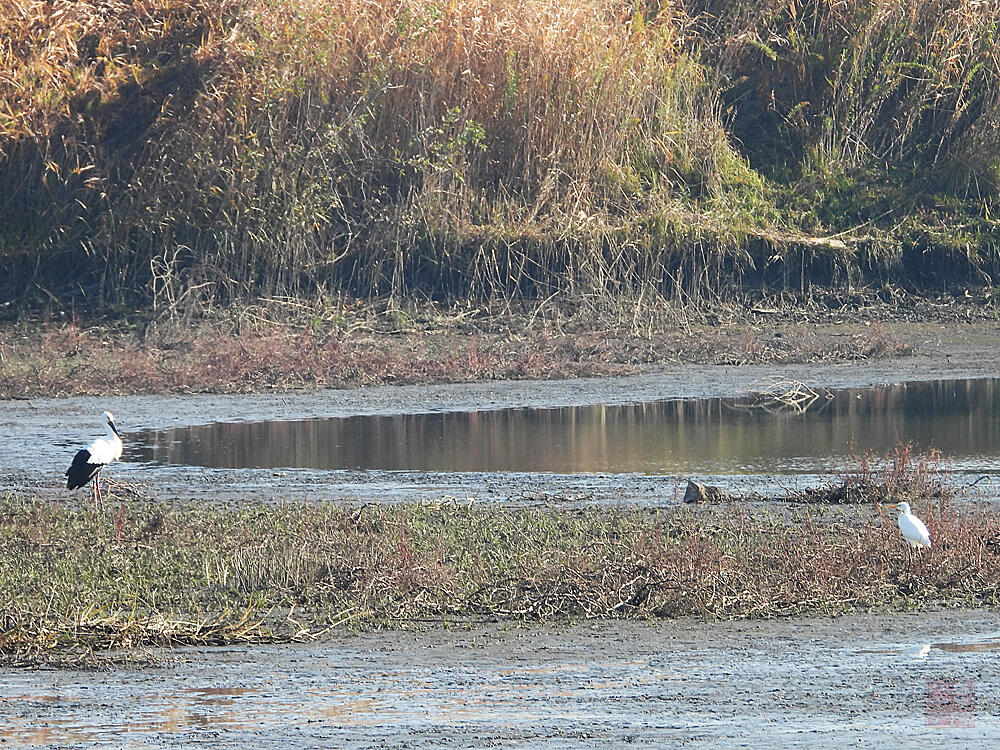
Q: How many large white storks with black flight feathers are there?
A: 1